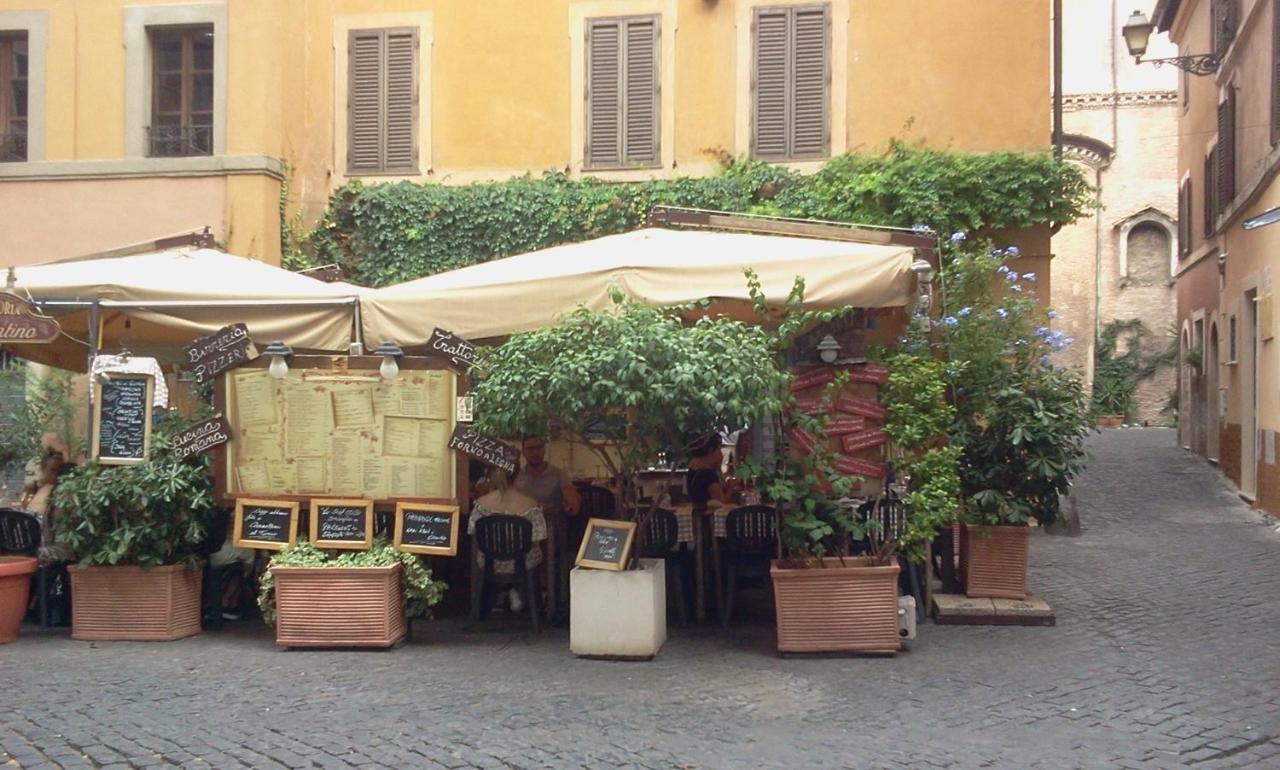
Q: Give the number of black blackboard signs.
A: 5